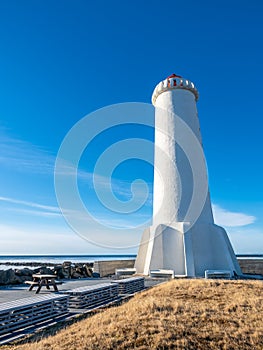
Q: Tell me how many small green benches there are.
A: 0